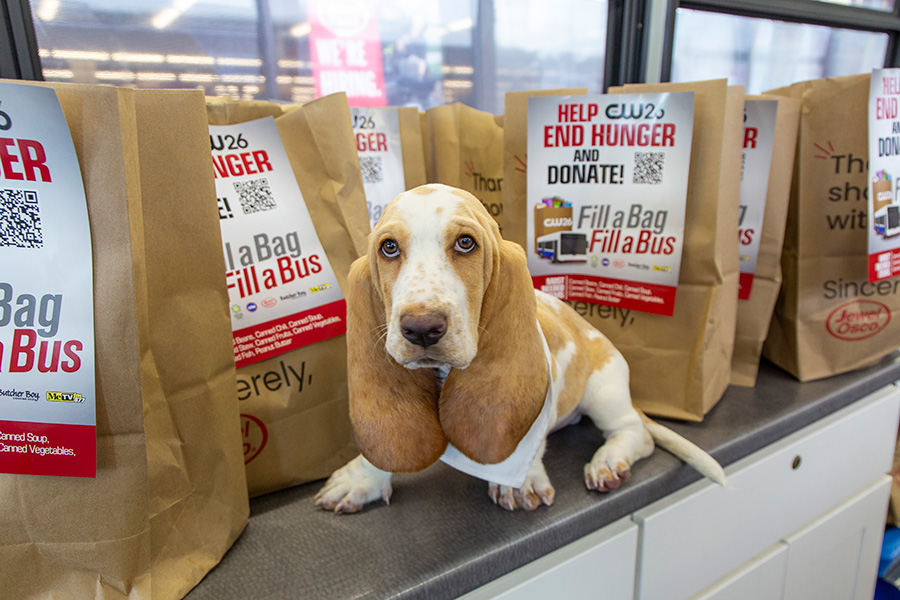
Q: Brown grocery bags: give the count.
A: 7